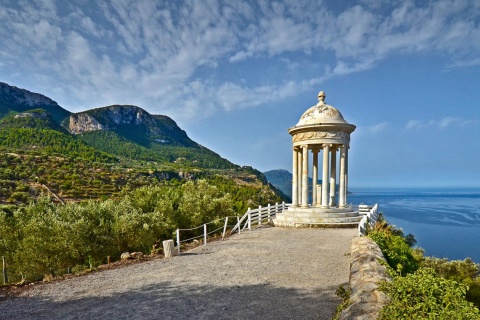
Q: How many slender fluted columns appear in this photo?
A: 8